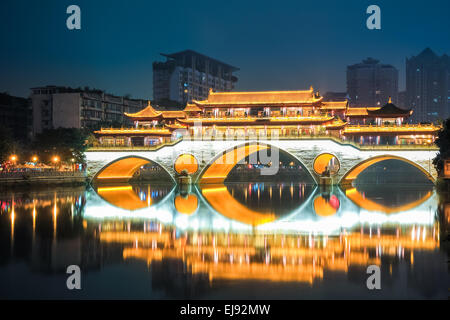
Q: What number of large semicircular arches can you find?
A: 3